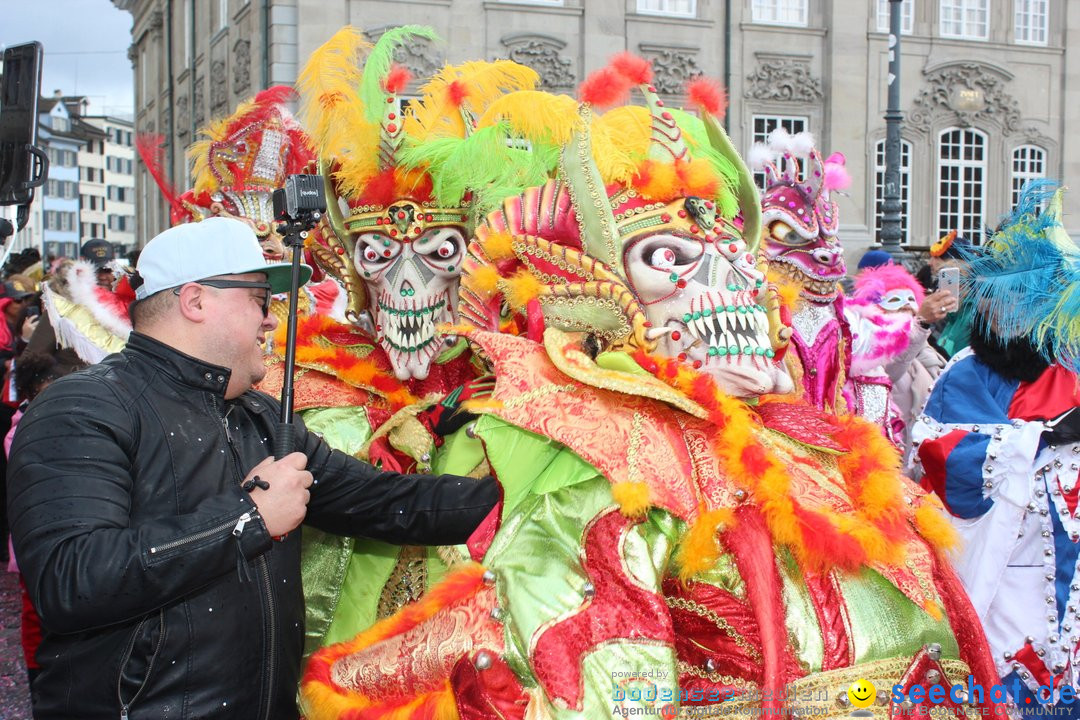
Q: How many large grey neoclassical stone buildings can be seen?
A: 1